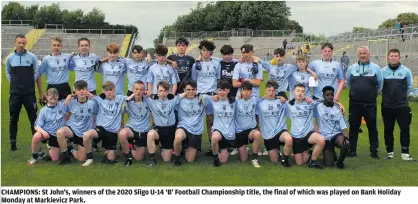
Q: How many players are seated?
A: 11